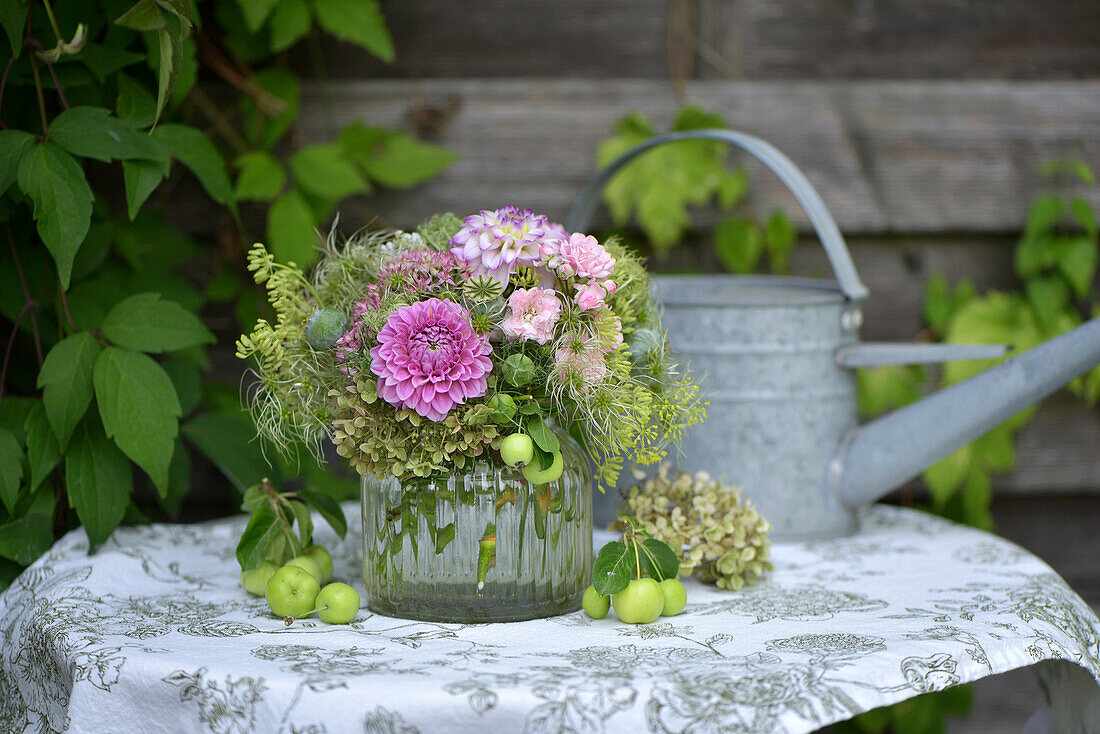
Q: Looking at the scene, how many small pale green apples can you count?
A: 10